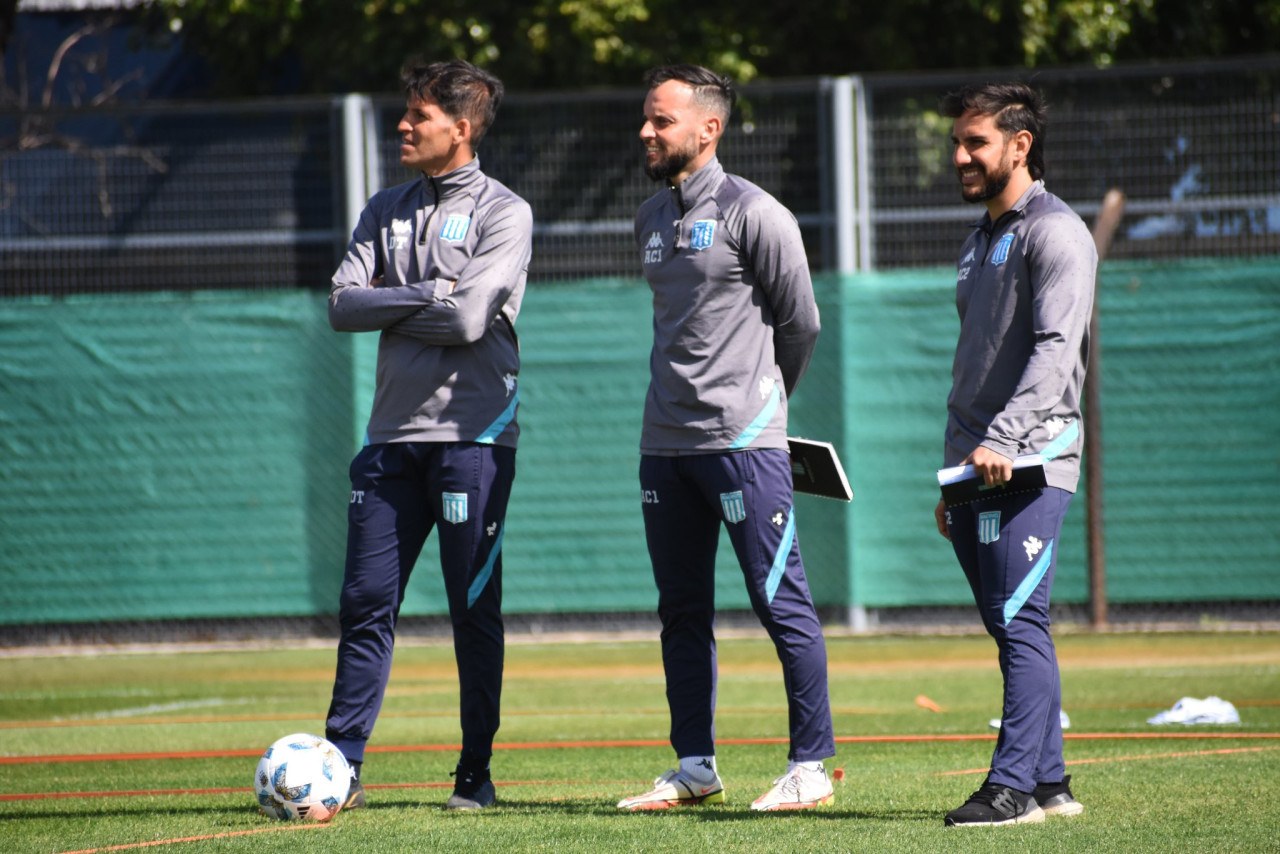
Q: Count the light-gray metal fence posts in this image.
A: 2